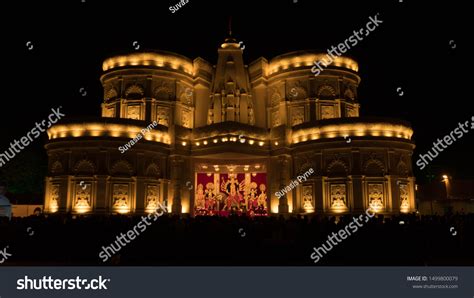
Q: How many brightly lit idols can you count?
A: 5